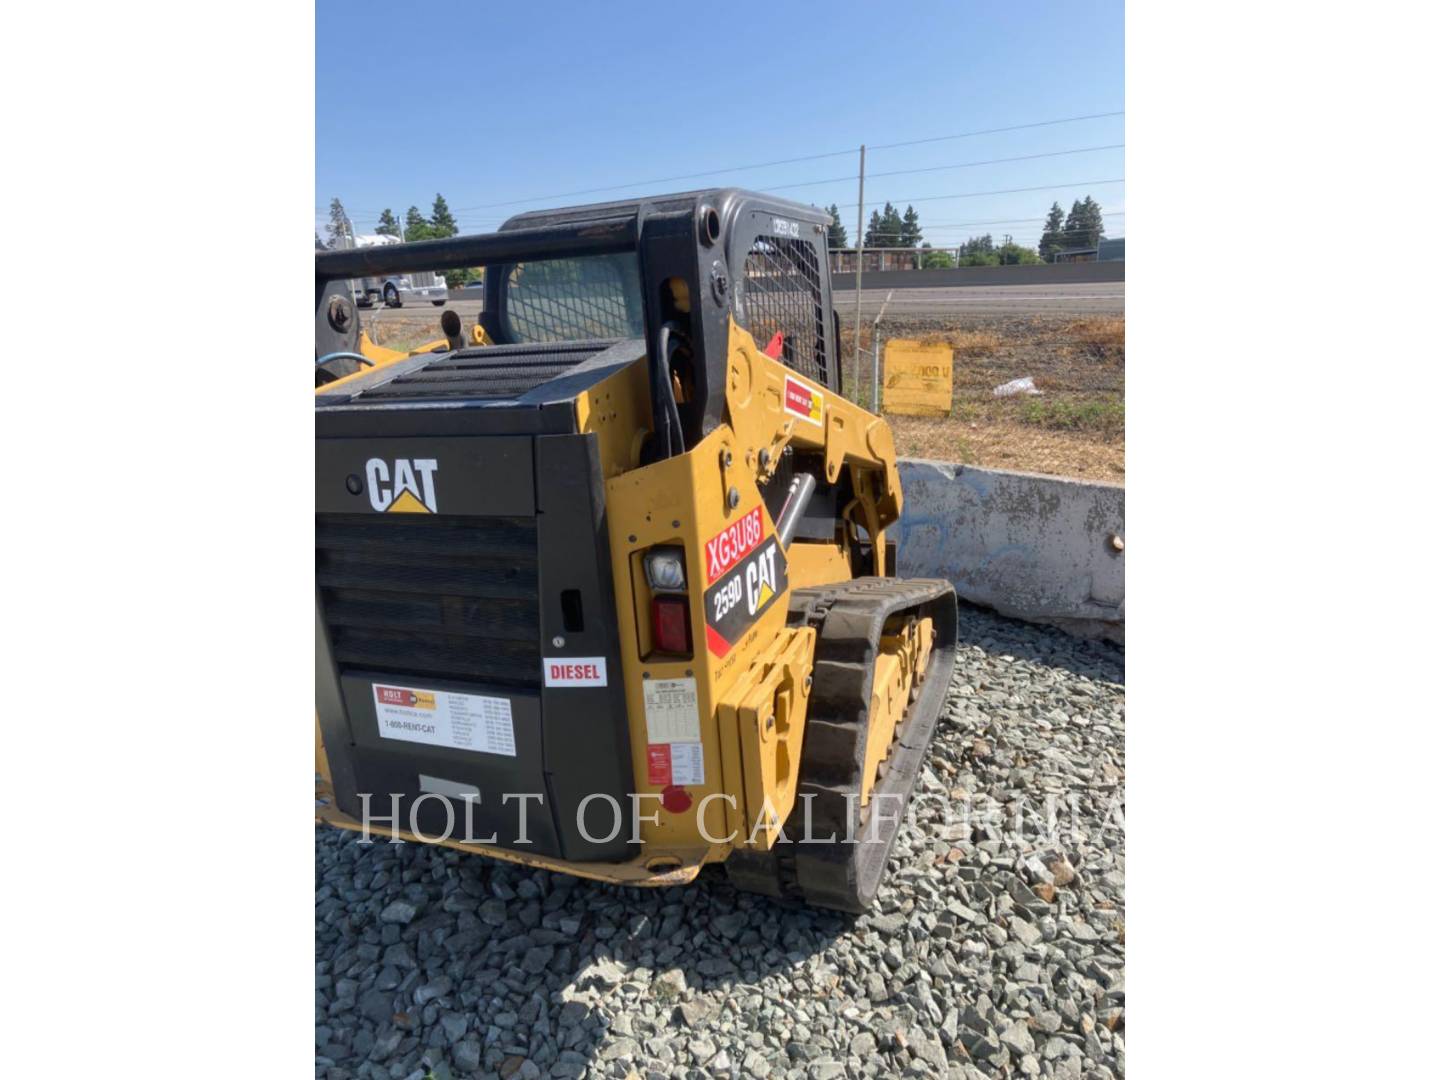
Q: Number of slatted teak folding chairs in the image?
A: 0